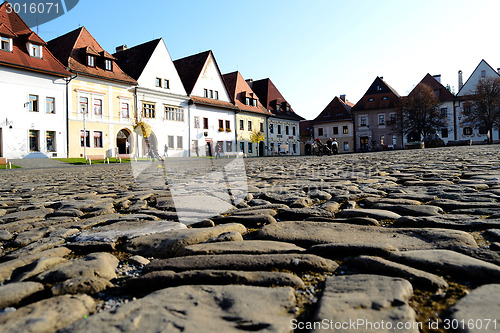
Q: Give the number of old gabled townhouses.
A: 10